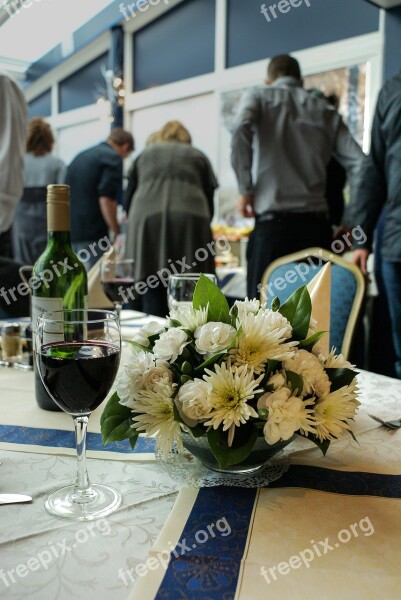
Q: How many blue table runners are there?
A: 2